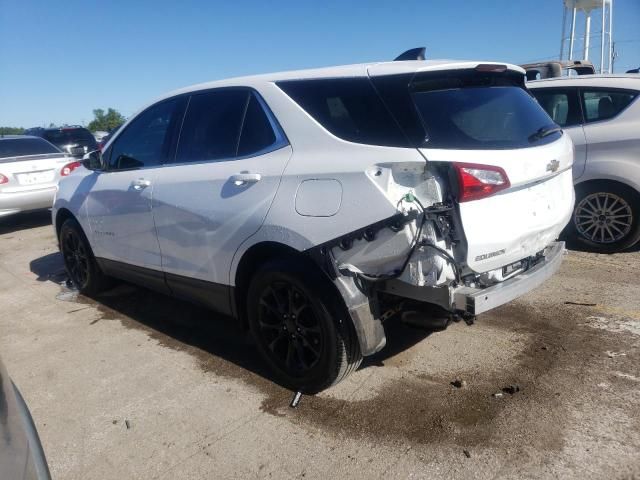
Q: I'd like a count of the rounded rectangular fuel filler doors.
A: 1